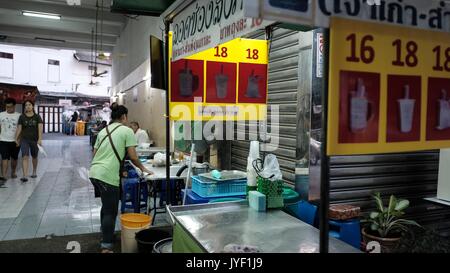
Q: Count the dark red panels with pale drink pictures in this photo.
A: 6